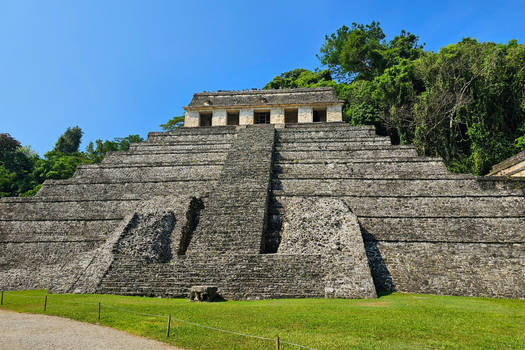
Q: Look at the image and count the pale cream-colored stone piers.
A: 6